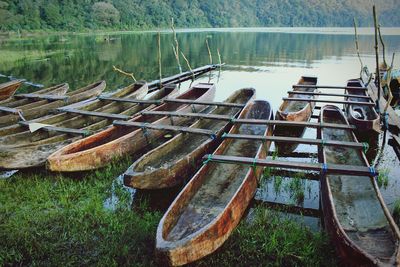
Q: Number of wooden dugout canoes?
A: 11